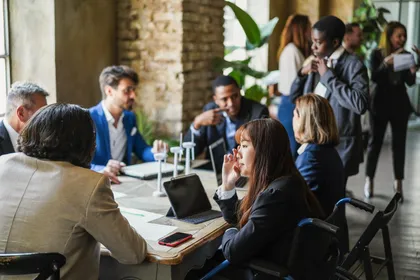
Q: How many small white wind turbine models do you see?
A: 3